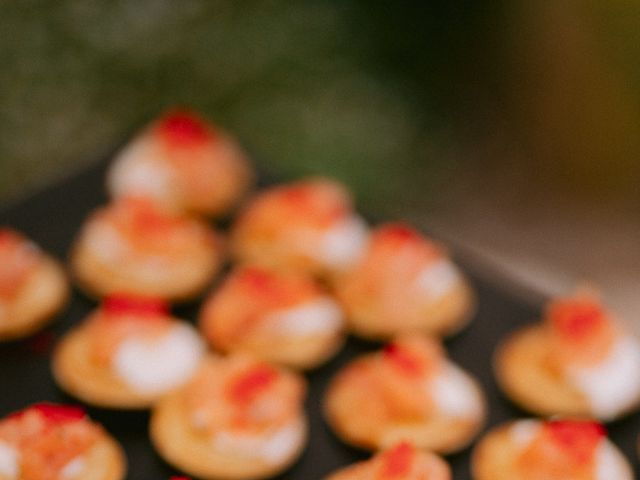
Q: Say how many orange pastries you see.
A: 13